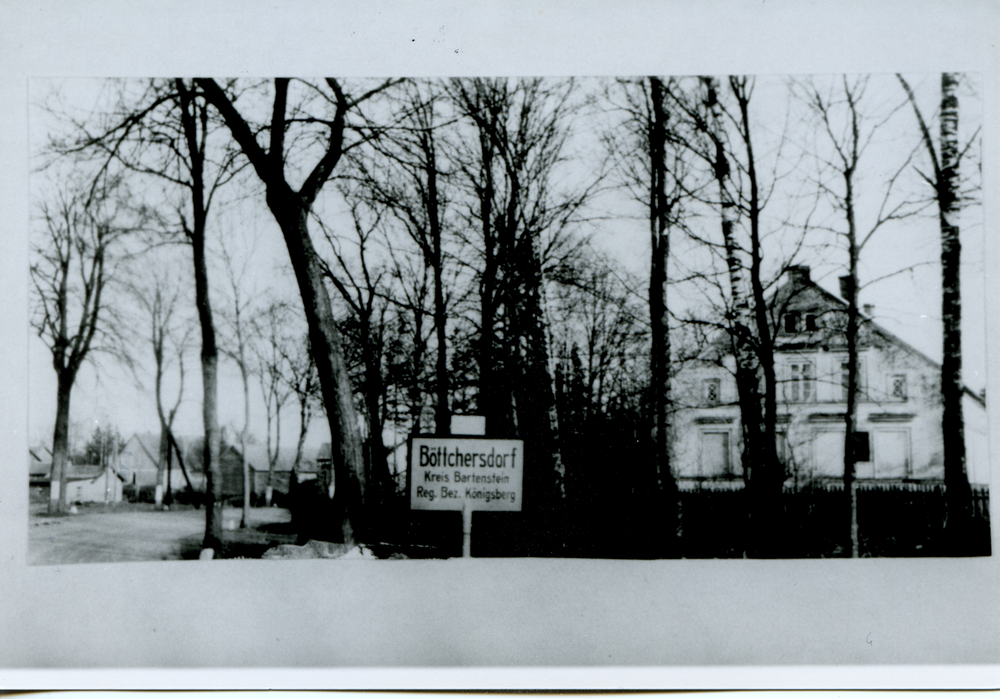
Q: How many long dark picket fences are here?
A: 1